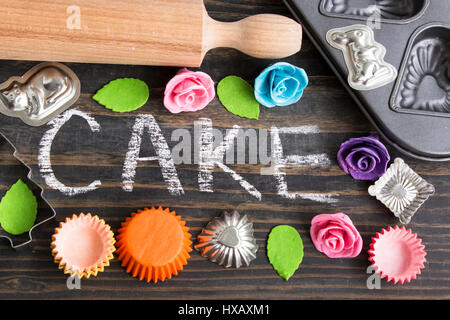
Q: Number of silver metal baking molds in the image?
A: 4